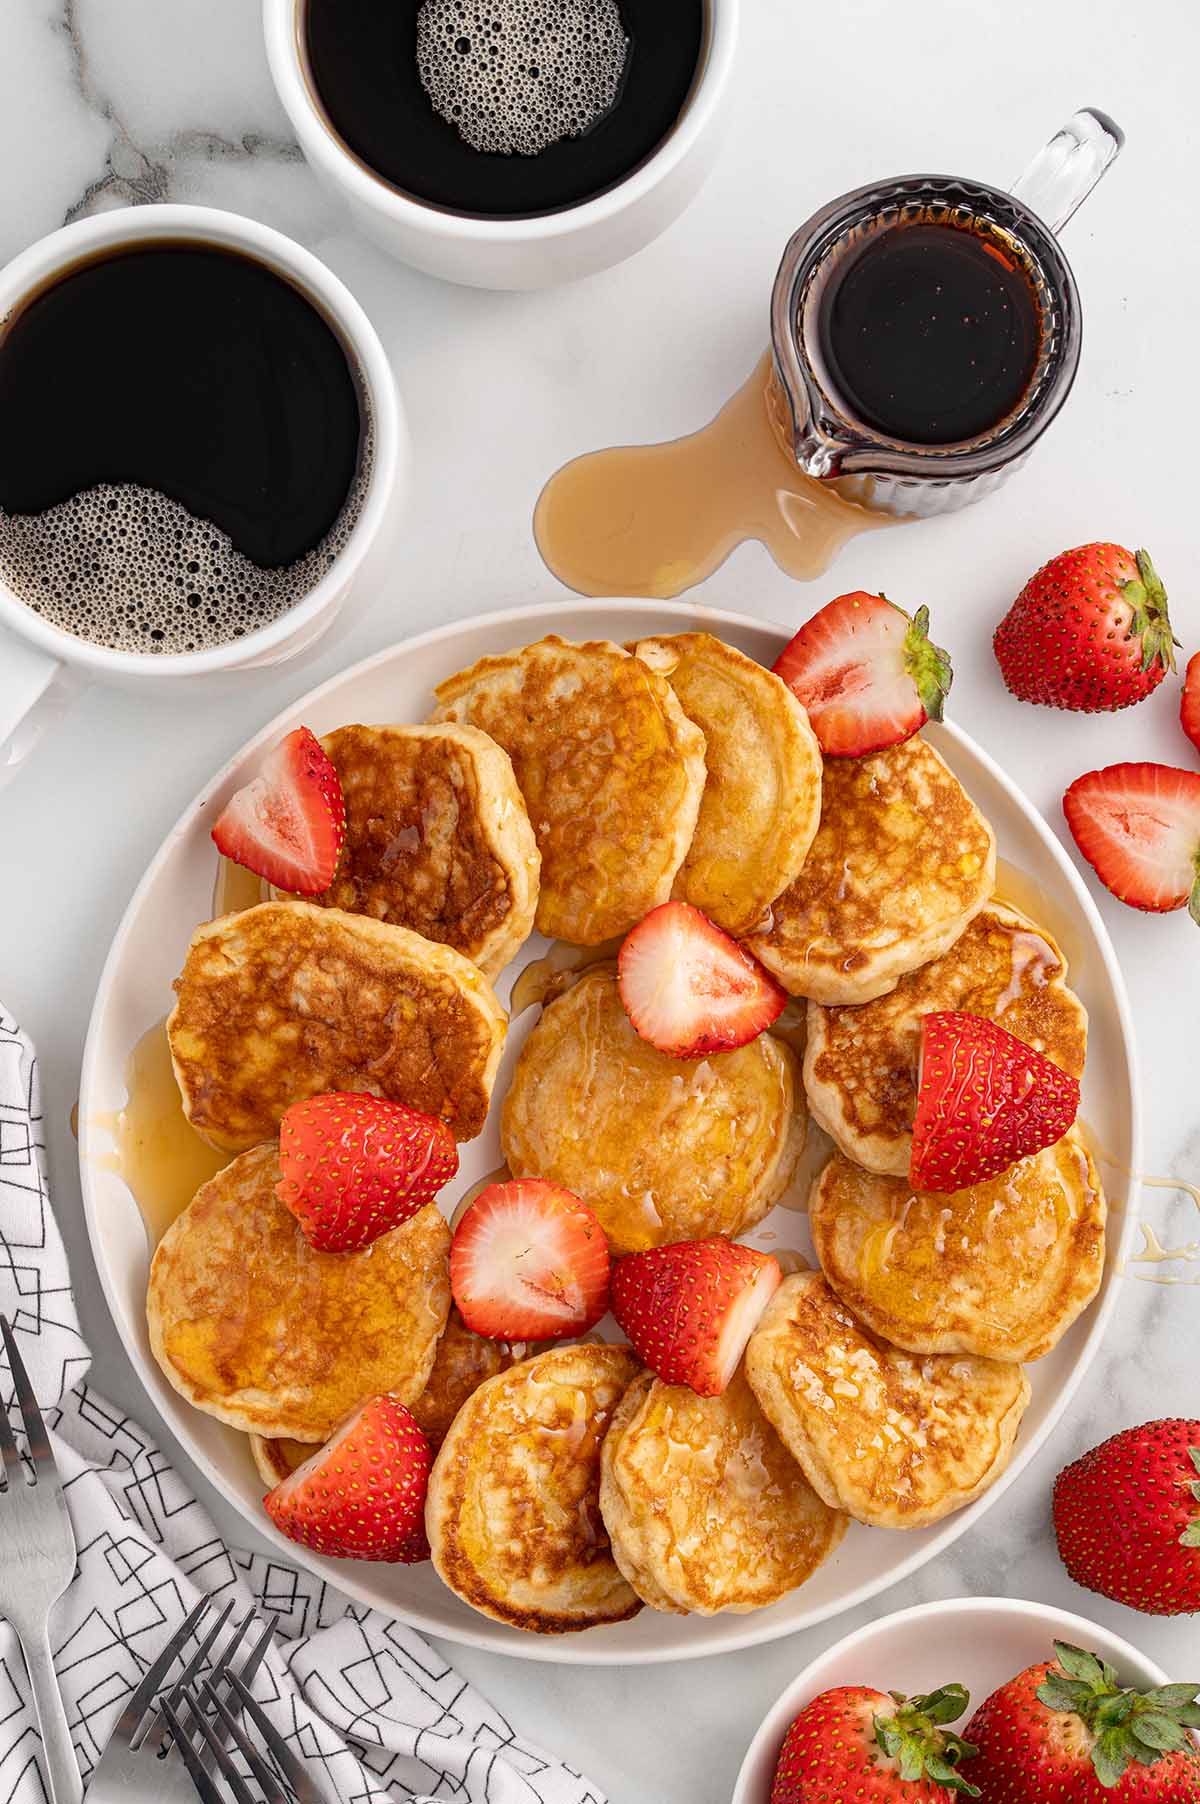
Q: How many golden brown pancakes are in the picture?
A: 13